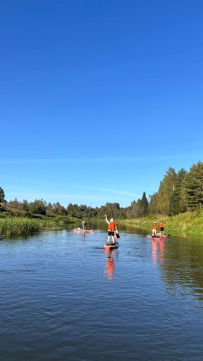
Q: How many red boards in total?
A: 4